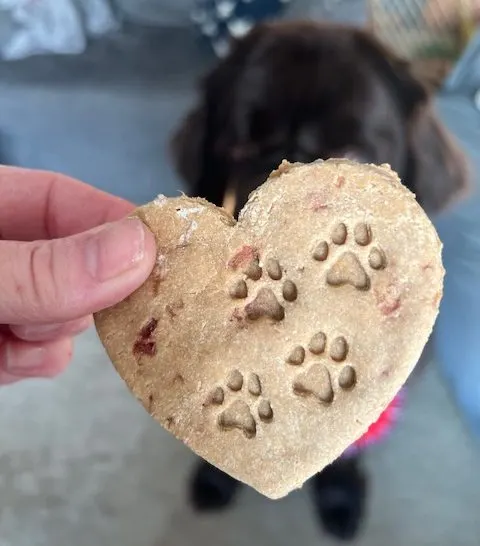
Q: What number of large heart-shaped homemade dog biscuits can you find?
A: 1